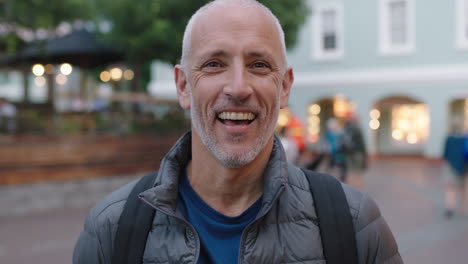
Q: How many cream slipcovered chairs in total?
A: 0